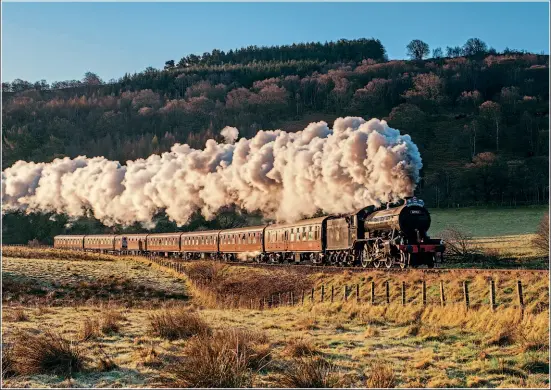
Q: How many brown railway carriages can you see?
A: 7